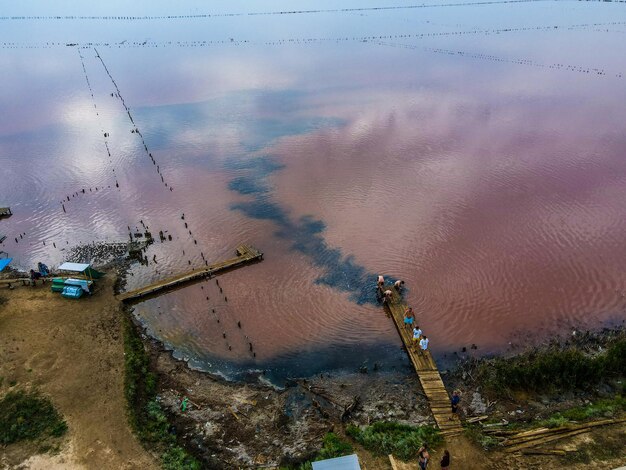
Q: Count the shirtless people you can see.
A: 4